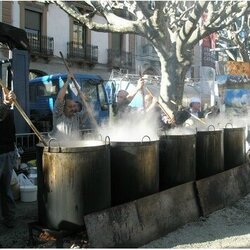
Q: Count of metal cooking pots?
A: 5